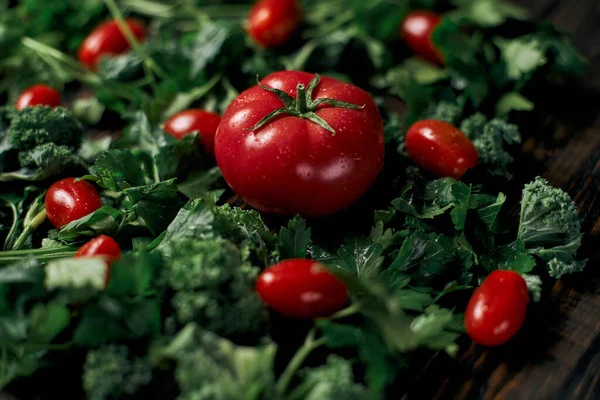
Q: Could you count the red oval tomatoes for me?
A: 10